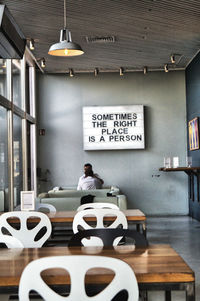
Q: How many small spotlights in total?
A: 8